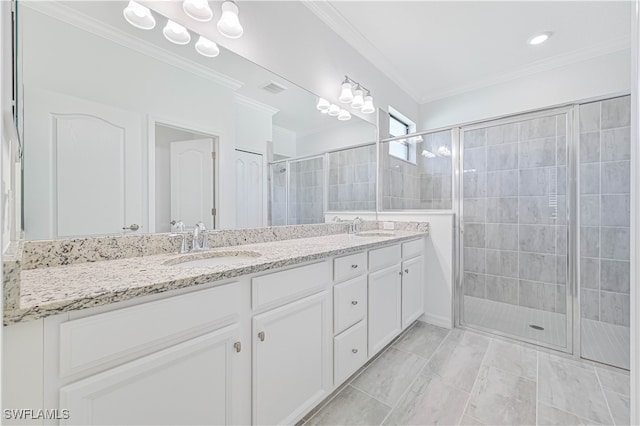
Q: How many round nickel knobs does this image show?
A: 7